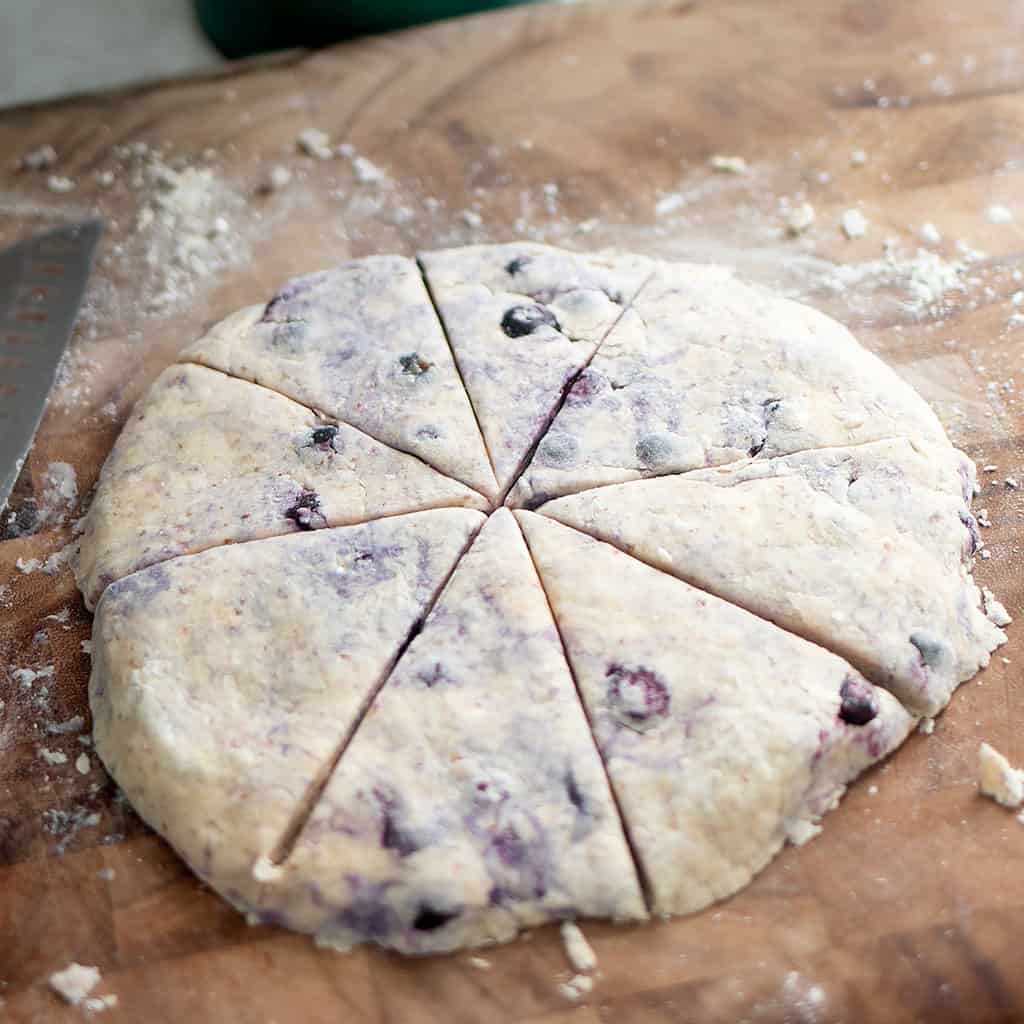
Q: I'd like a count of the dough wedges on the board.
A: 8